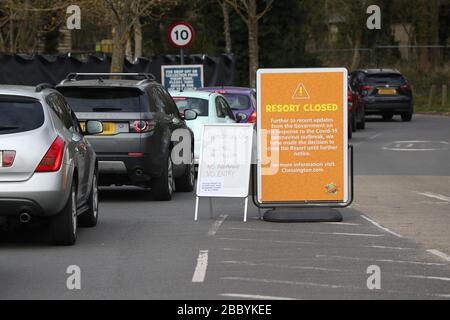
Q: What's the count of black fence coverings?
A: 1